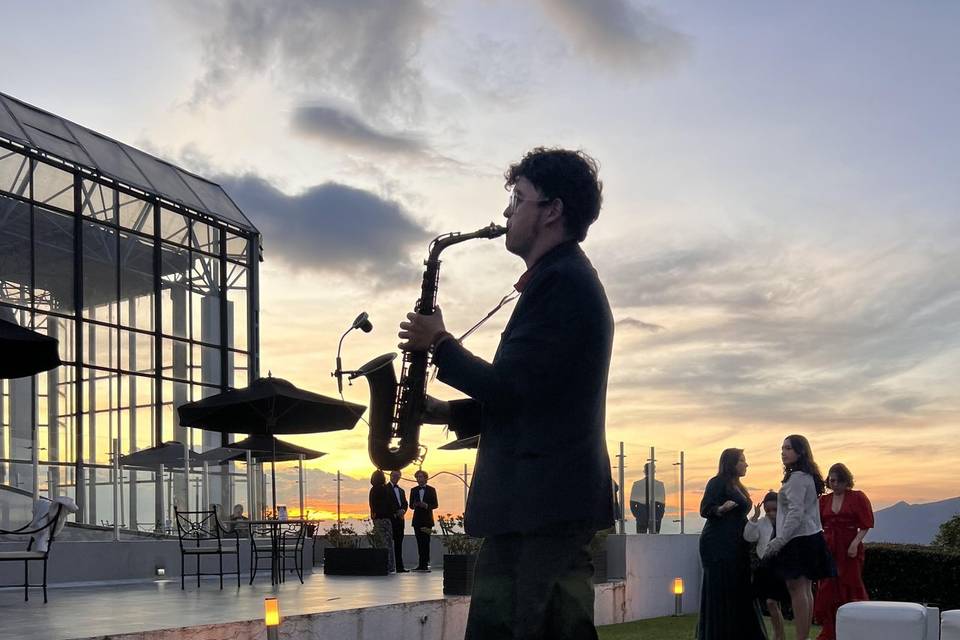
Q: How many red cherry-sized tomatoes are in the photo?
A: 0